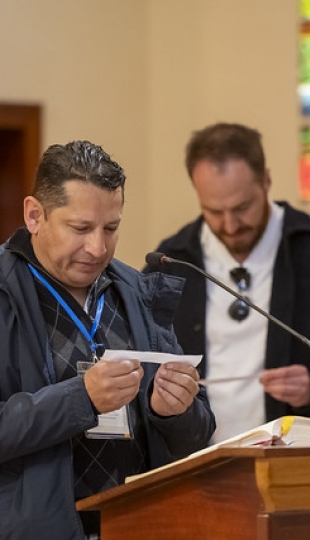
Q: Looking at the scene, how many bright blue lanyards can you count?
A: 1